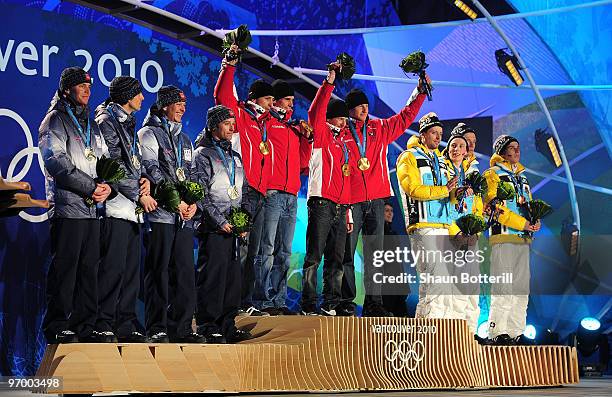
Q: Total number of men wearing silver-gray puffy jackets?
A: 4